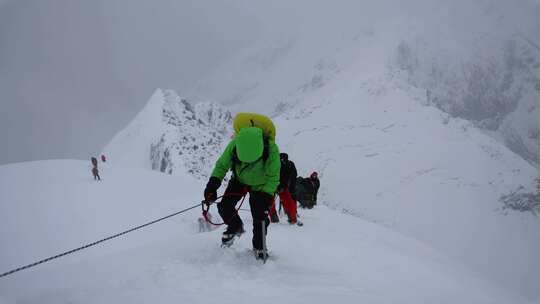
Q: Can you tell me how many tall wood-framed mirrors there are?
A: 0